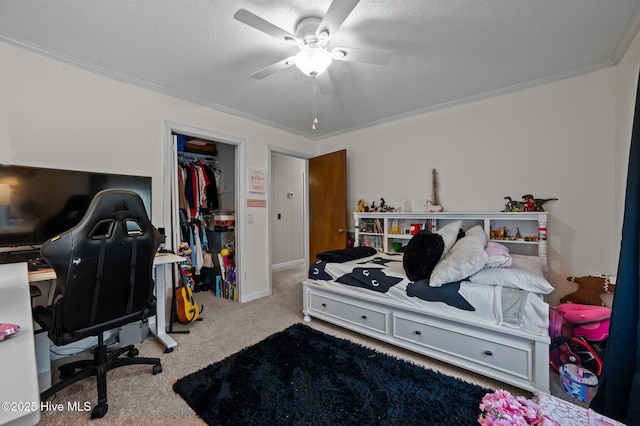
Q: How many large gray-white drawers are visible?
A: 2